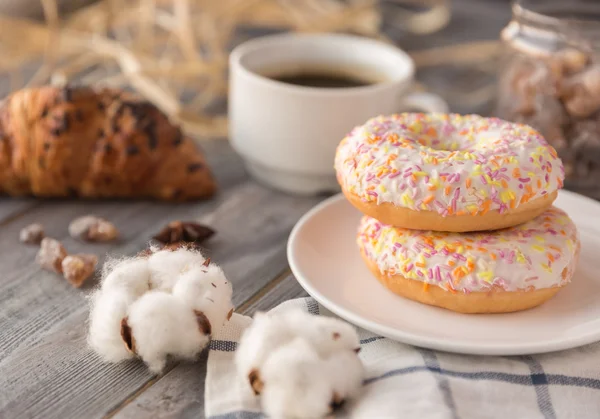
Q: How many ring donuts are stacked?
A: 2